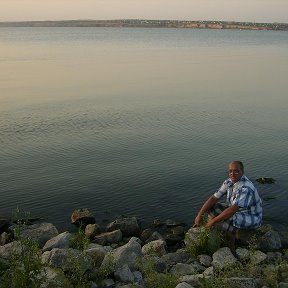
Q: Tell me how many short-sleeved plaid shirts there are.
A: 1